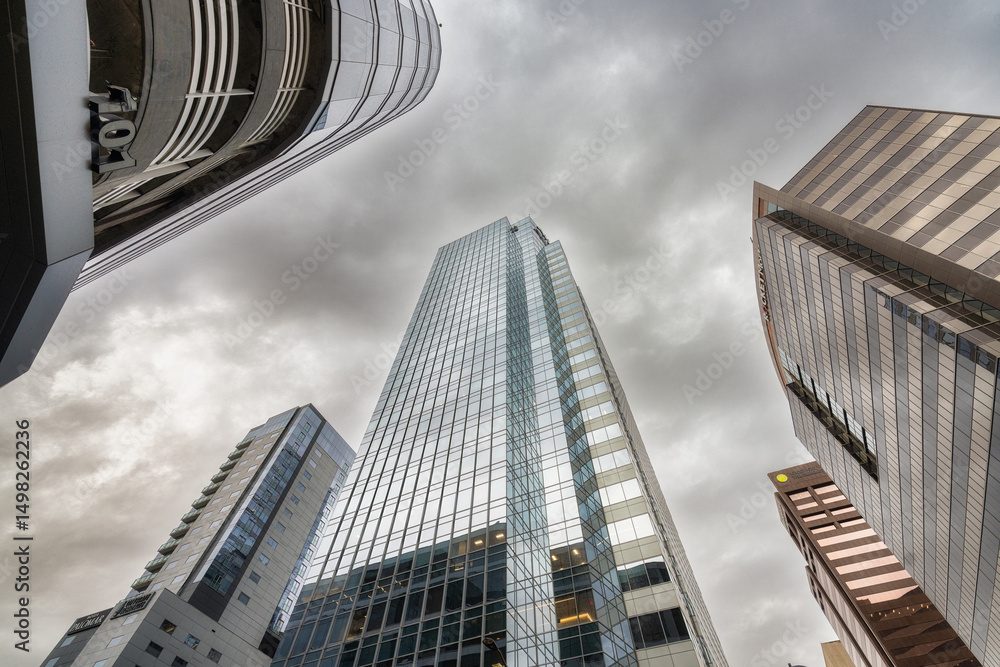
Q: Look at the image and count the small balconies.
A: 11